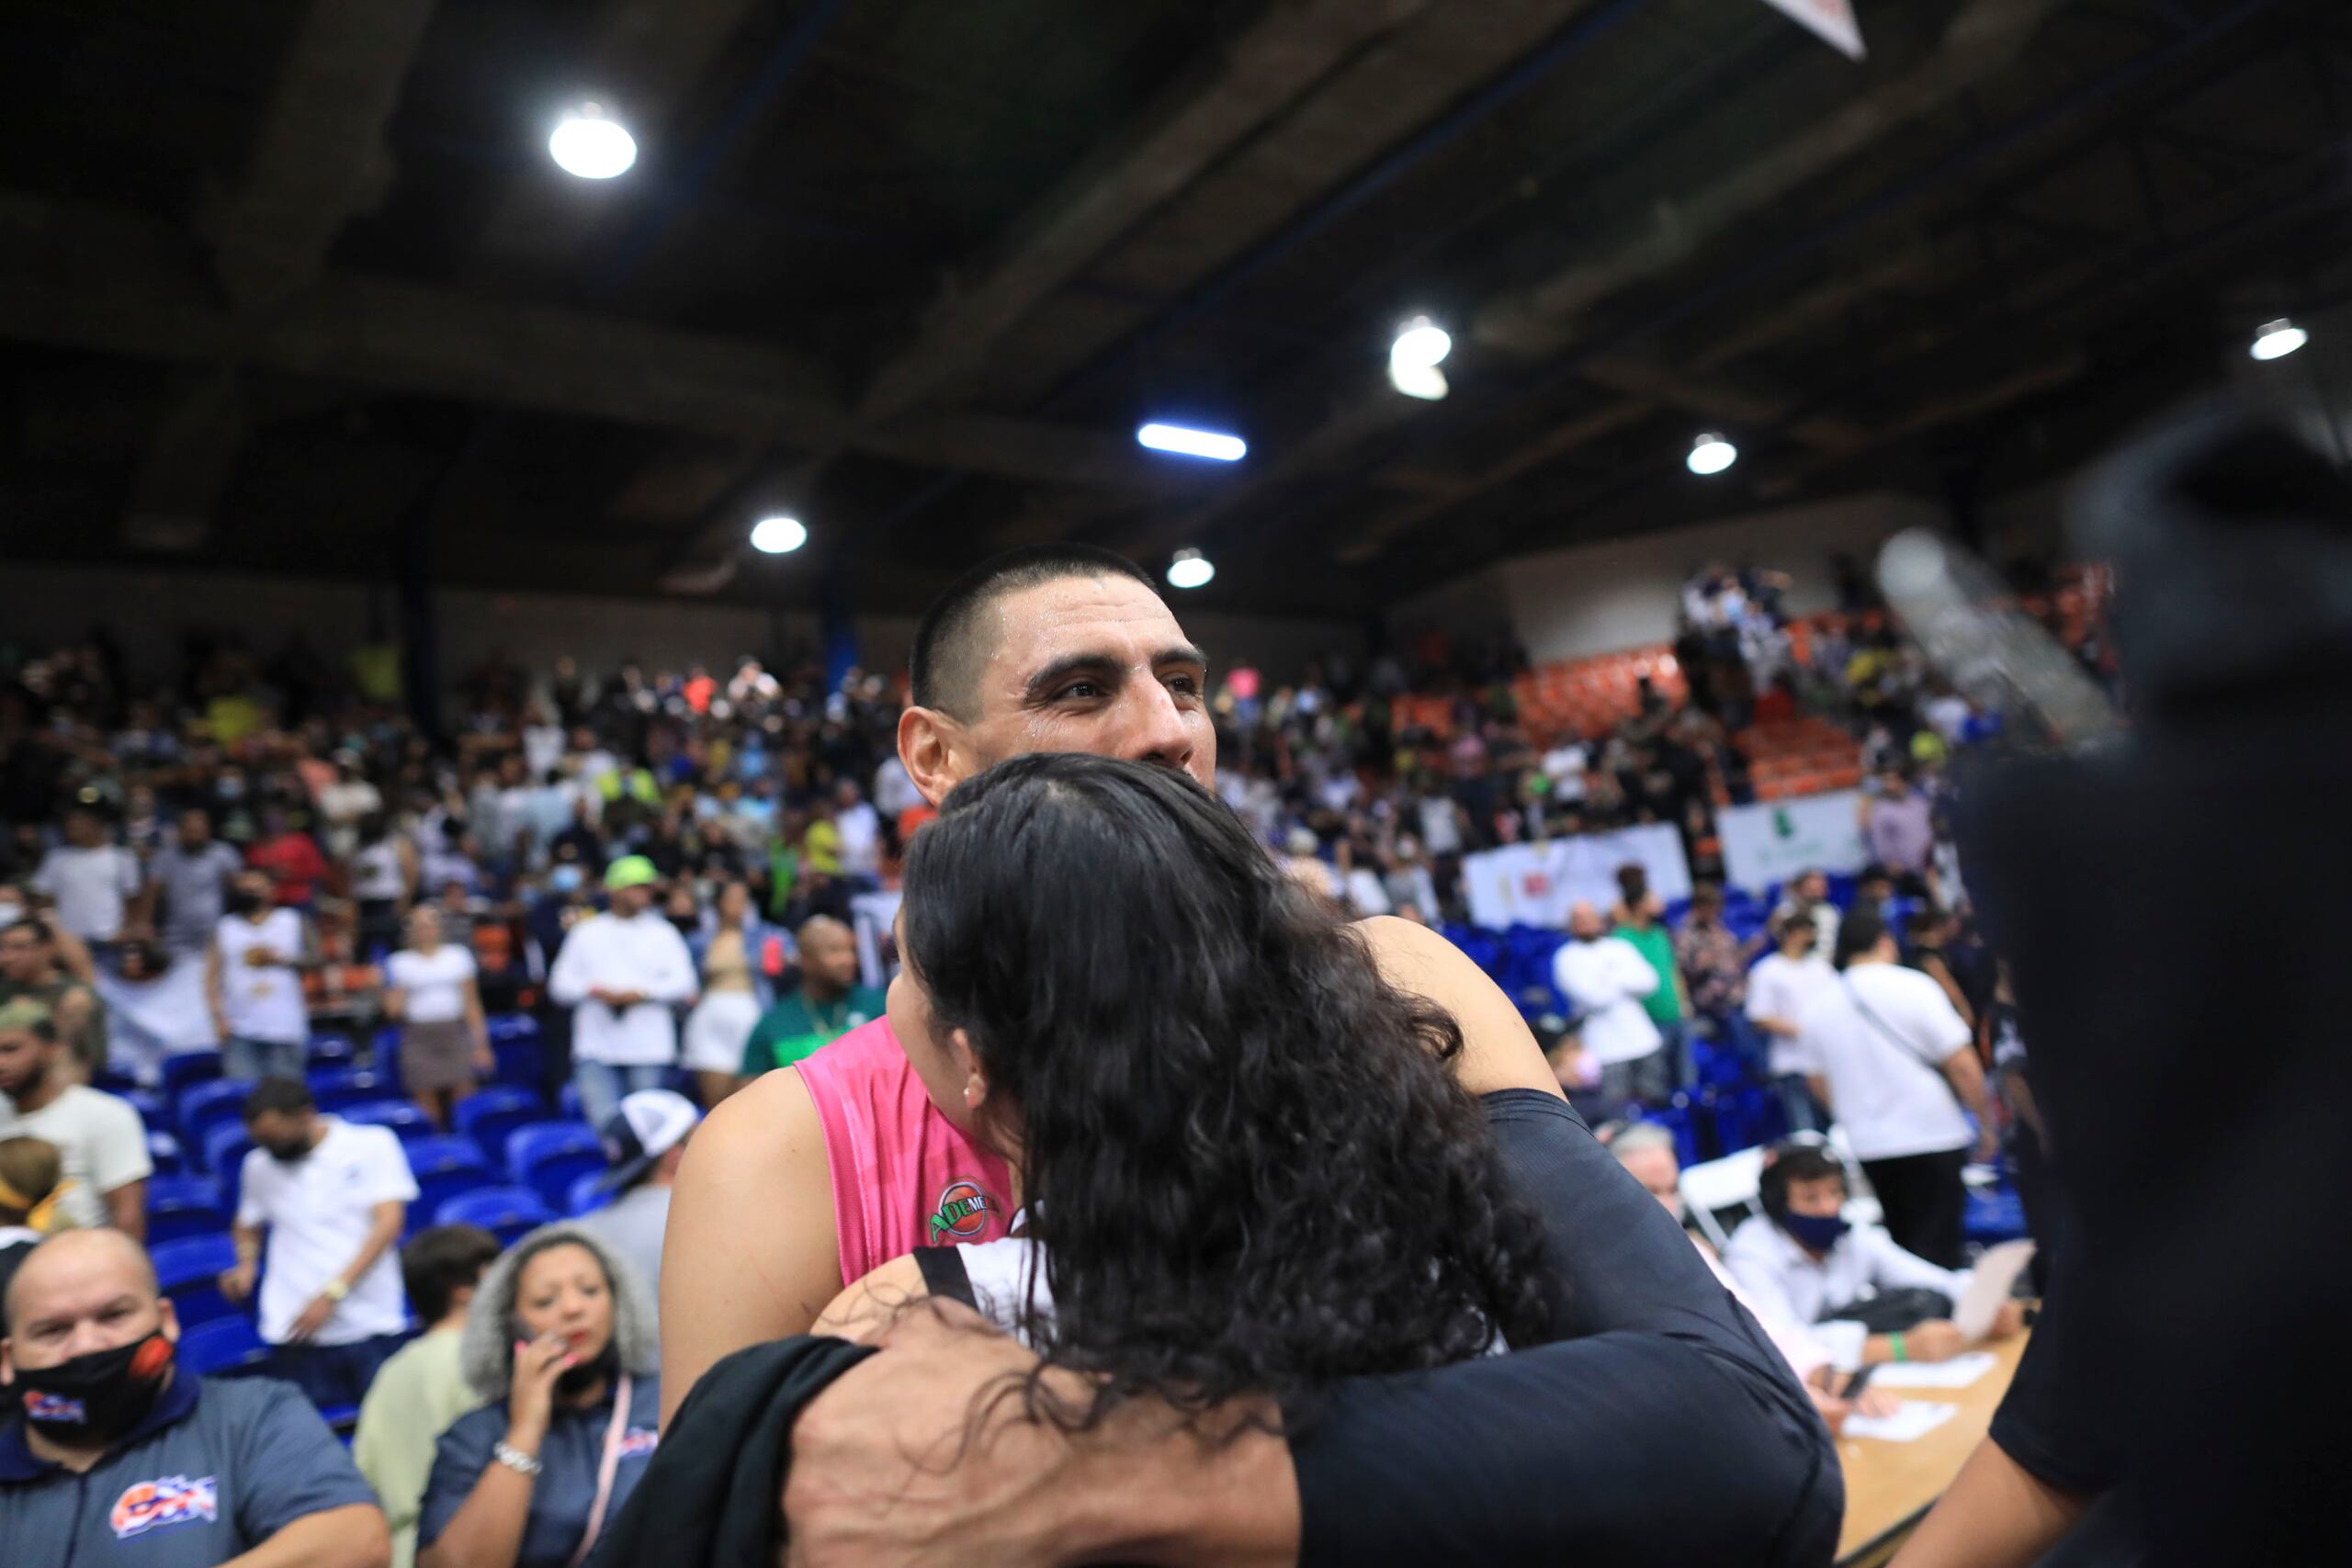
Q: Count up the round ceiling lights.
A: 6